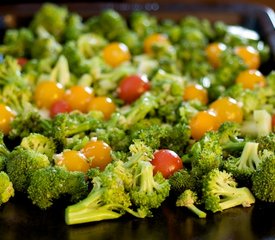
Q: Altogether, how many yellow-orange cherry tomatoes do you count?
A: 14